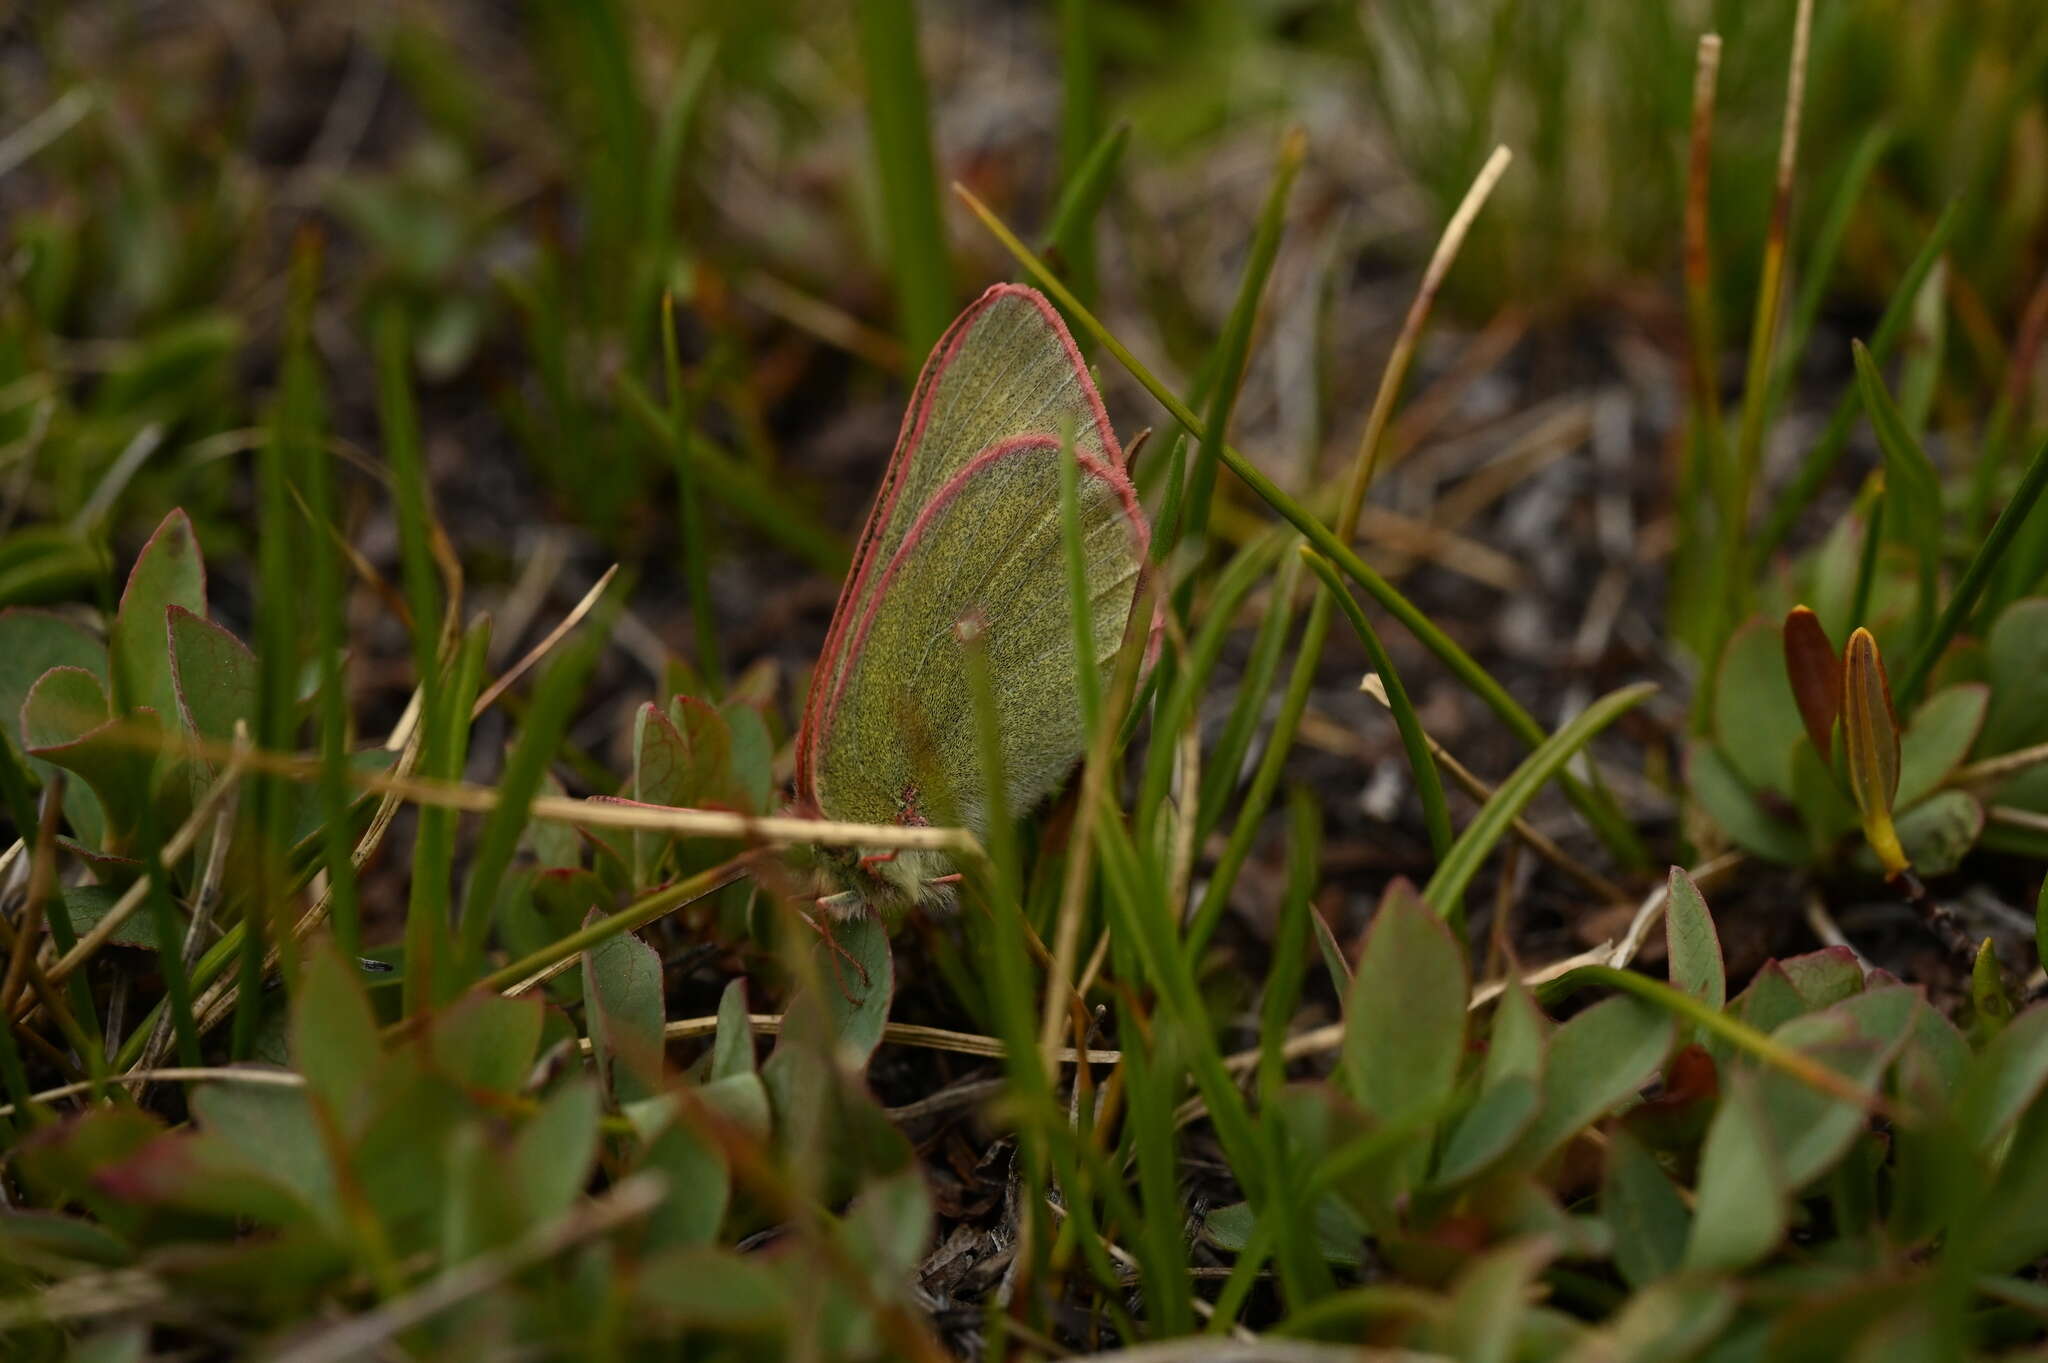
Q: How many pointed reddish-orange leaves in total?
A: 2